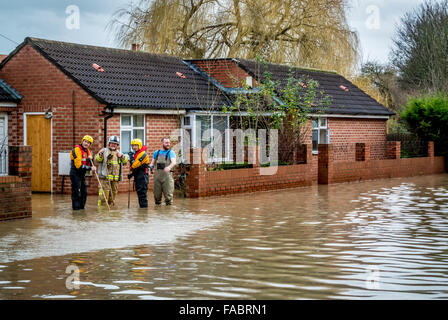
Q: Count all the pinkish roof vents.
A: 4